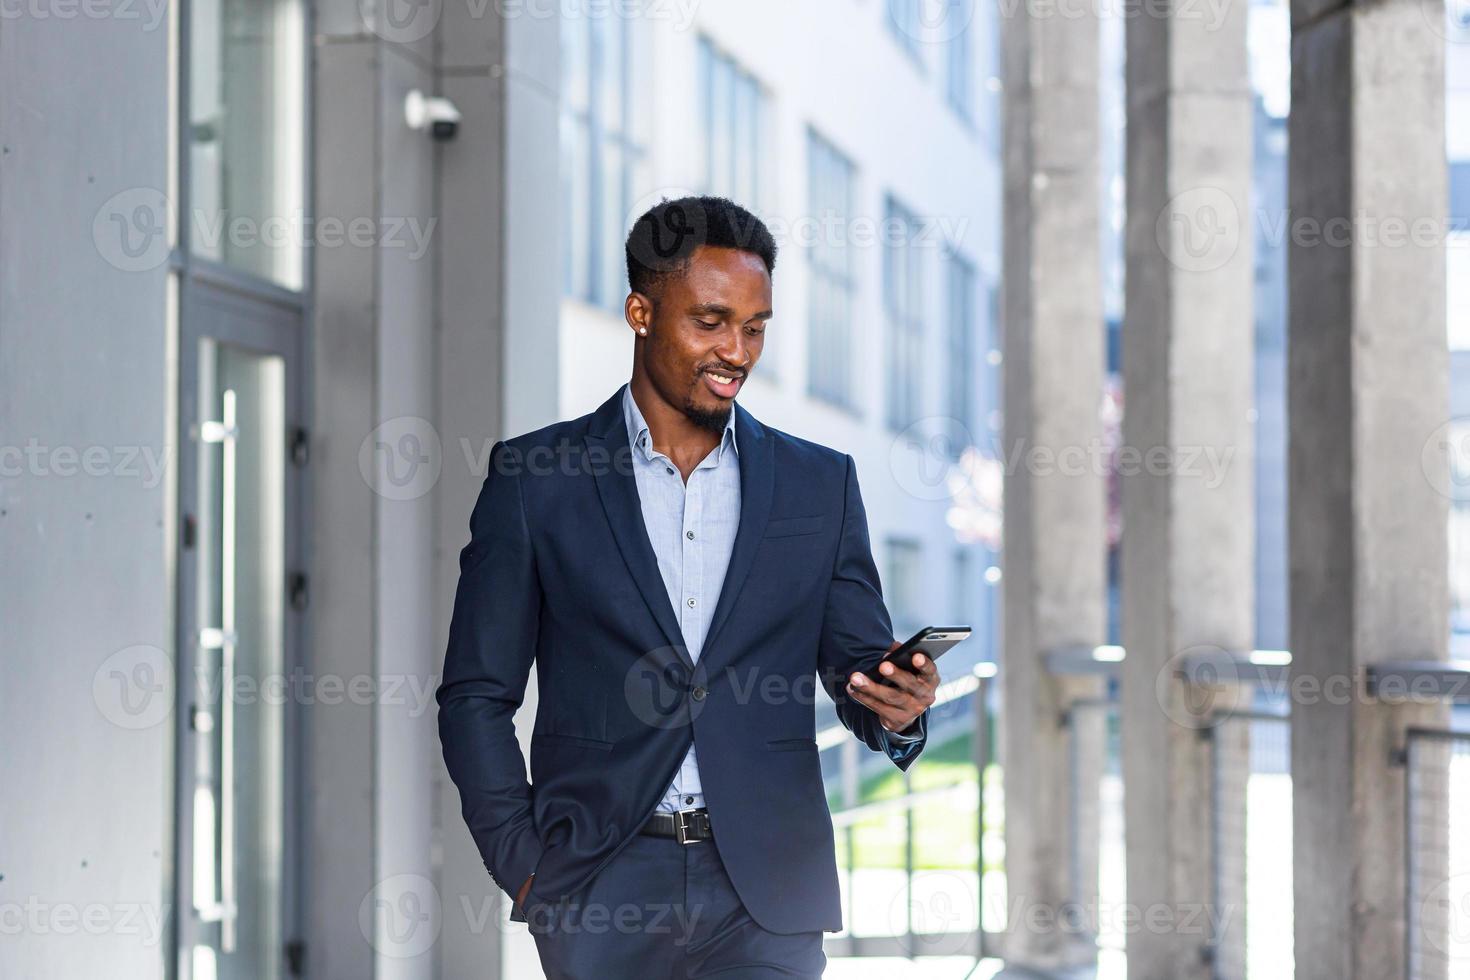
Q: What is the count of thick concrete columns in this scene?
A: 3